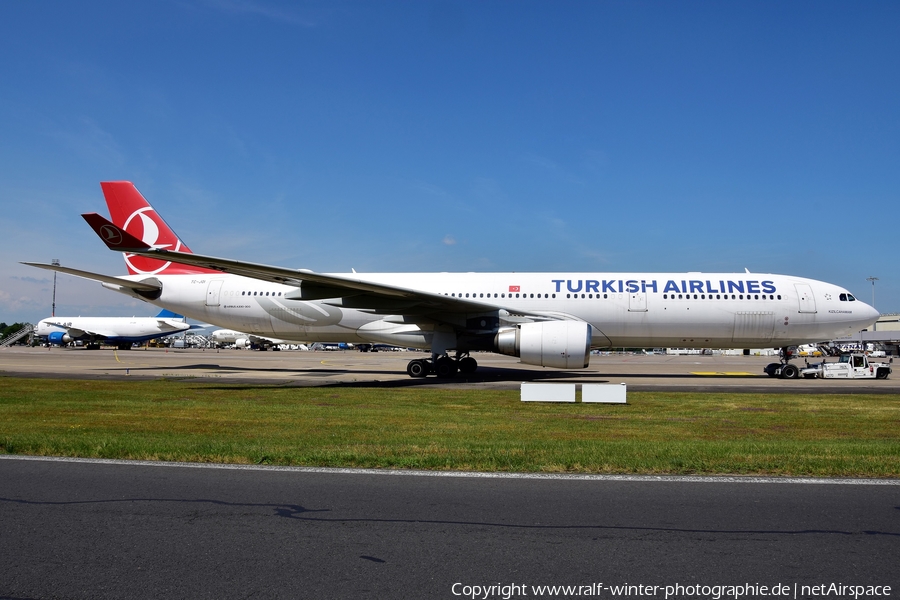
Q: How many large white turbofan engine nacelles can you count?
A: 1